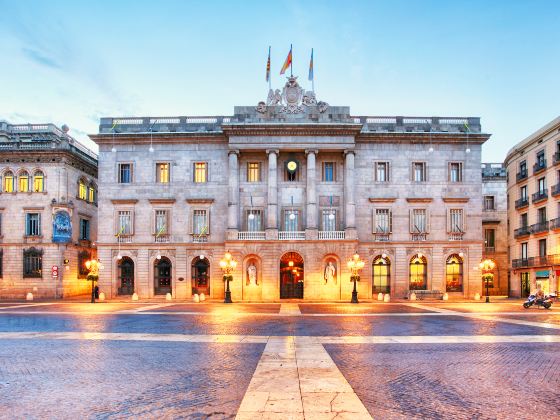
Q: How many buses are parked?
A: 0